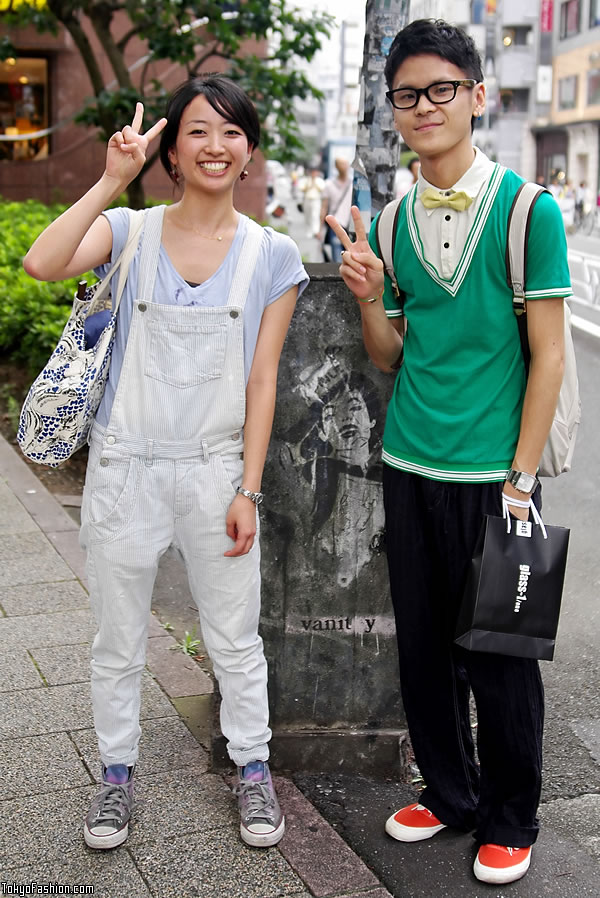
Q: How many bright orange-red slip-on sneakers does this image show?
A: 2